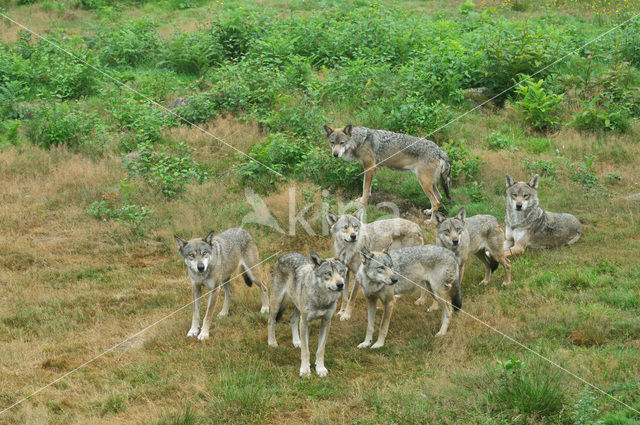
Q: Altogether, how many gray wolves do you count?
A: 7